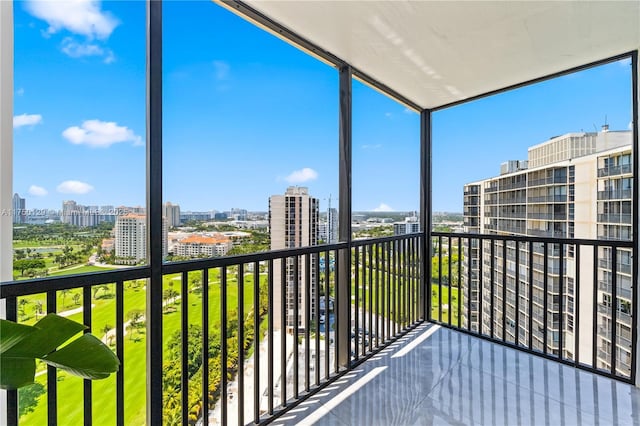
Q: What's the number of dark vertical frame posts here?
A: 4